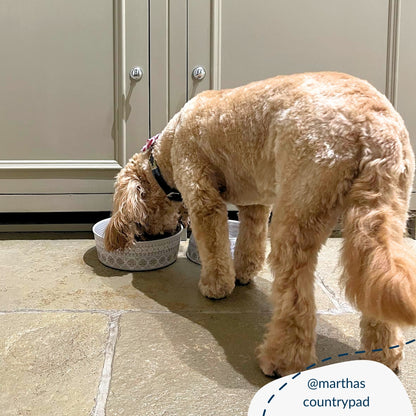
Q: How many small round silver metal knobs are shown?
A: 2